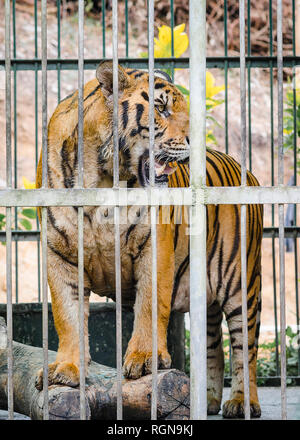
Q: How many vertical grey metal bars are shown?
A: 8